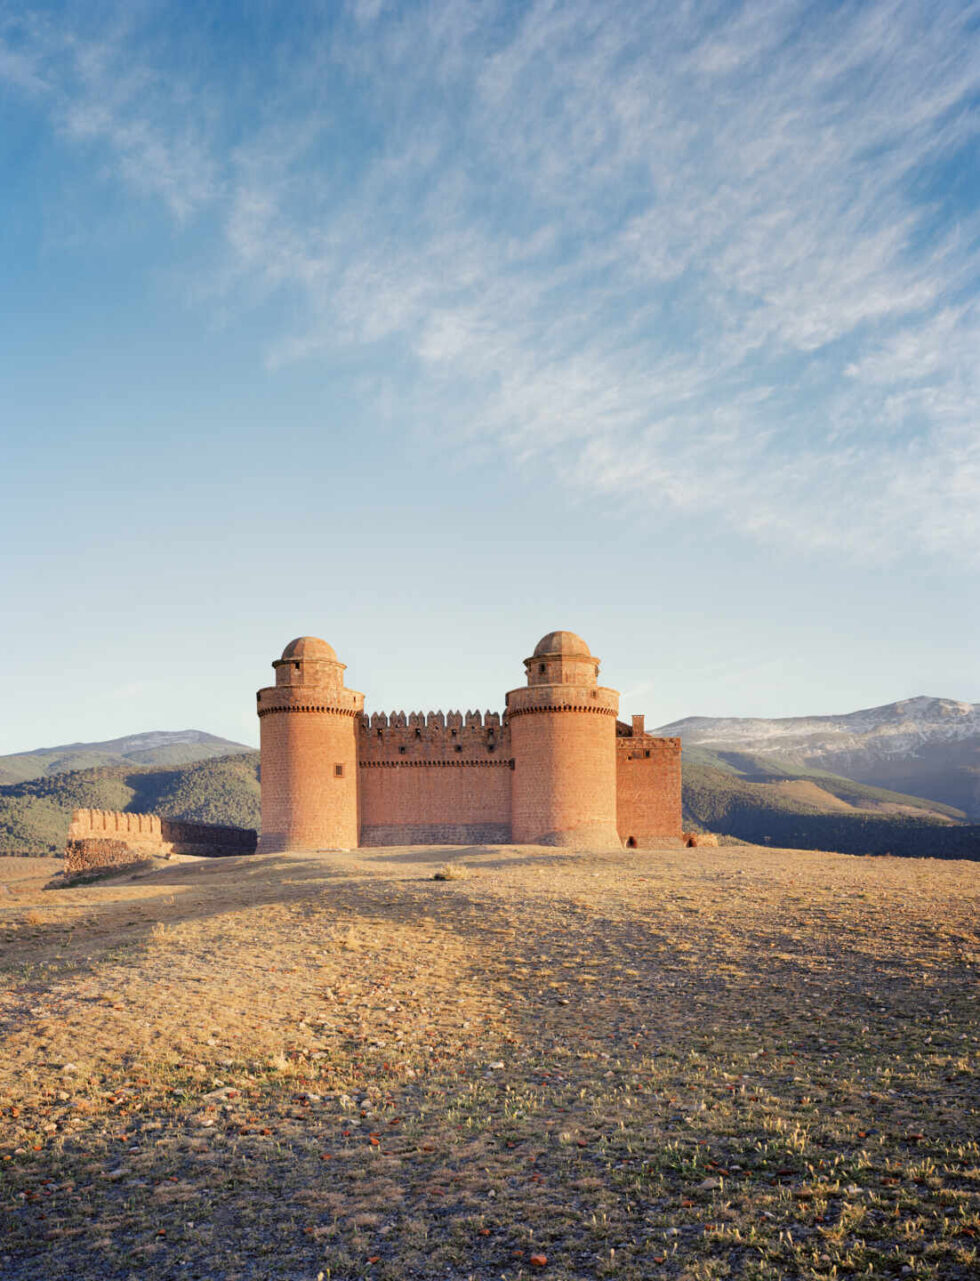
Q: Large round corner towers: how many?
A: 2